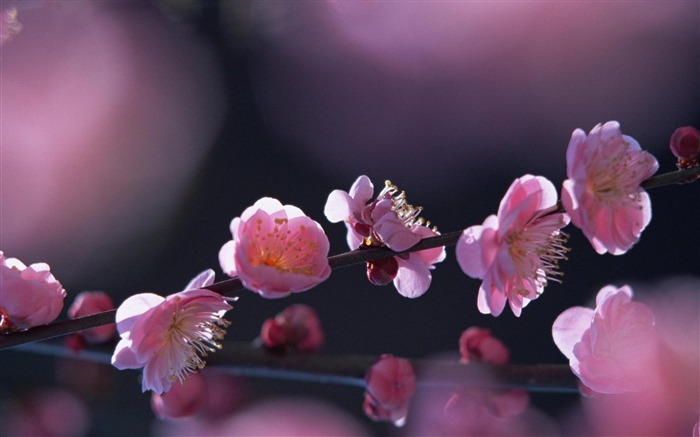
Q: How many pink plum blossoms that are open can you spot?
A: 7